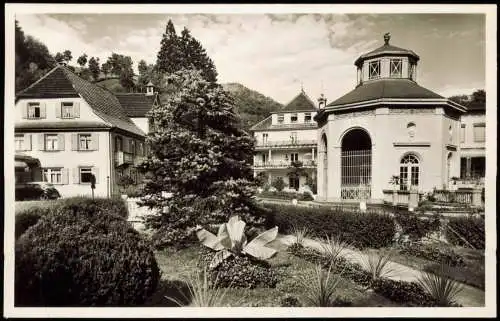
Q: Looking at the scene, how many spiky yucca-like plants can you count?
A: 6